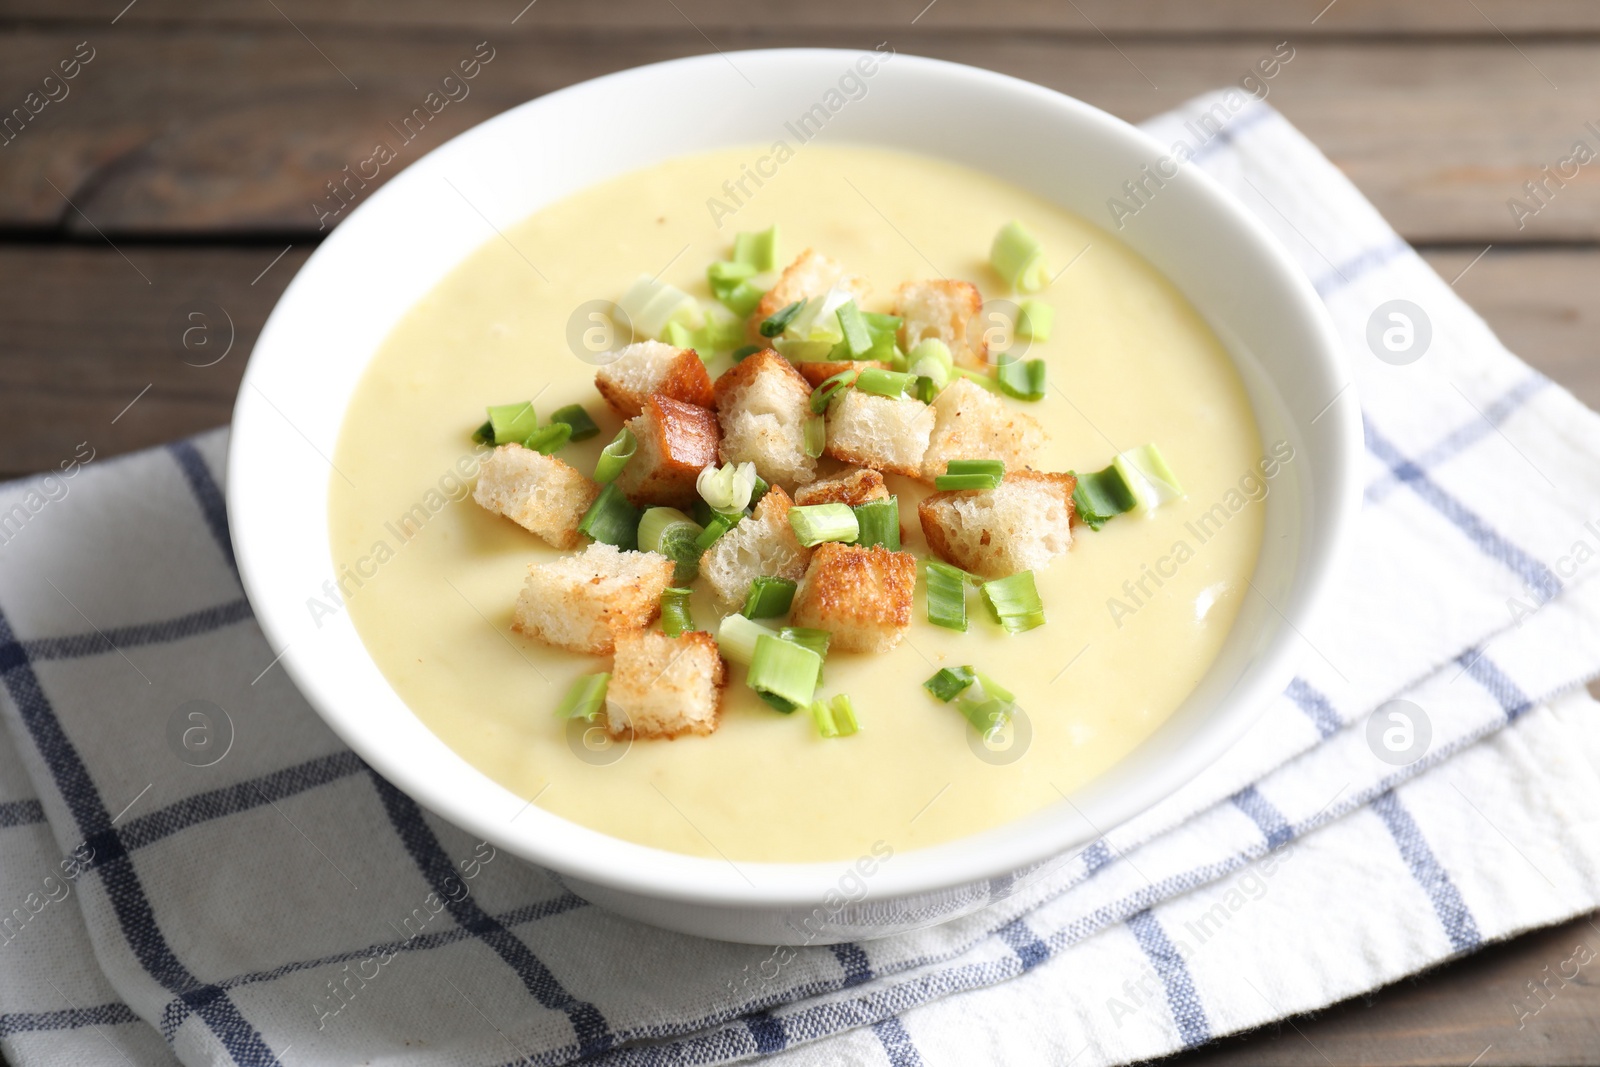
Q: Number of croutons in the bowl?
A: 15